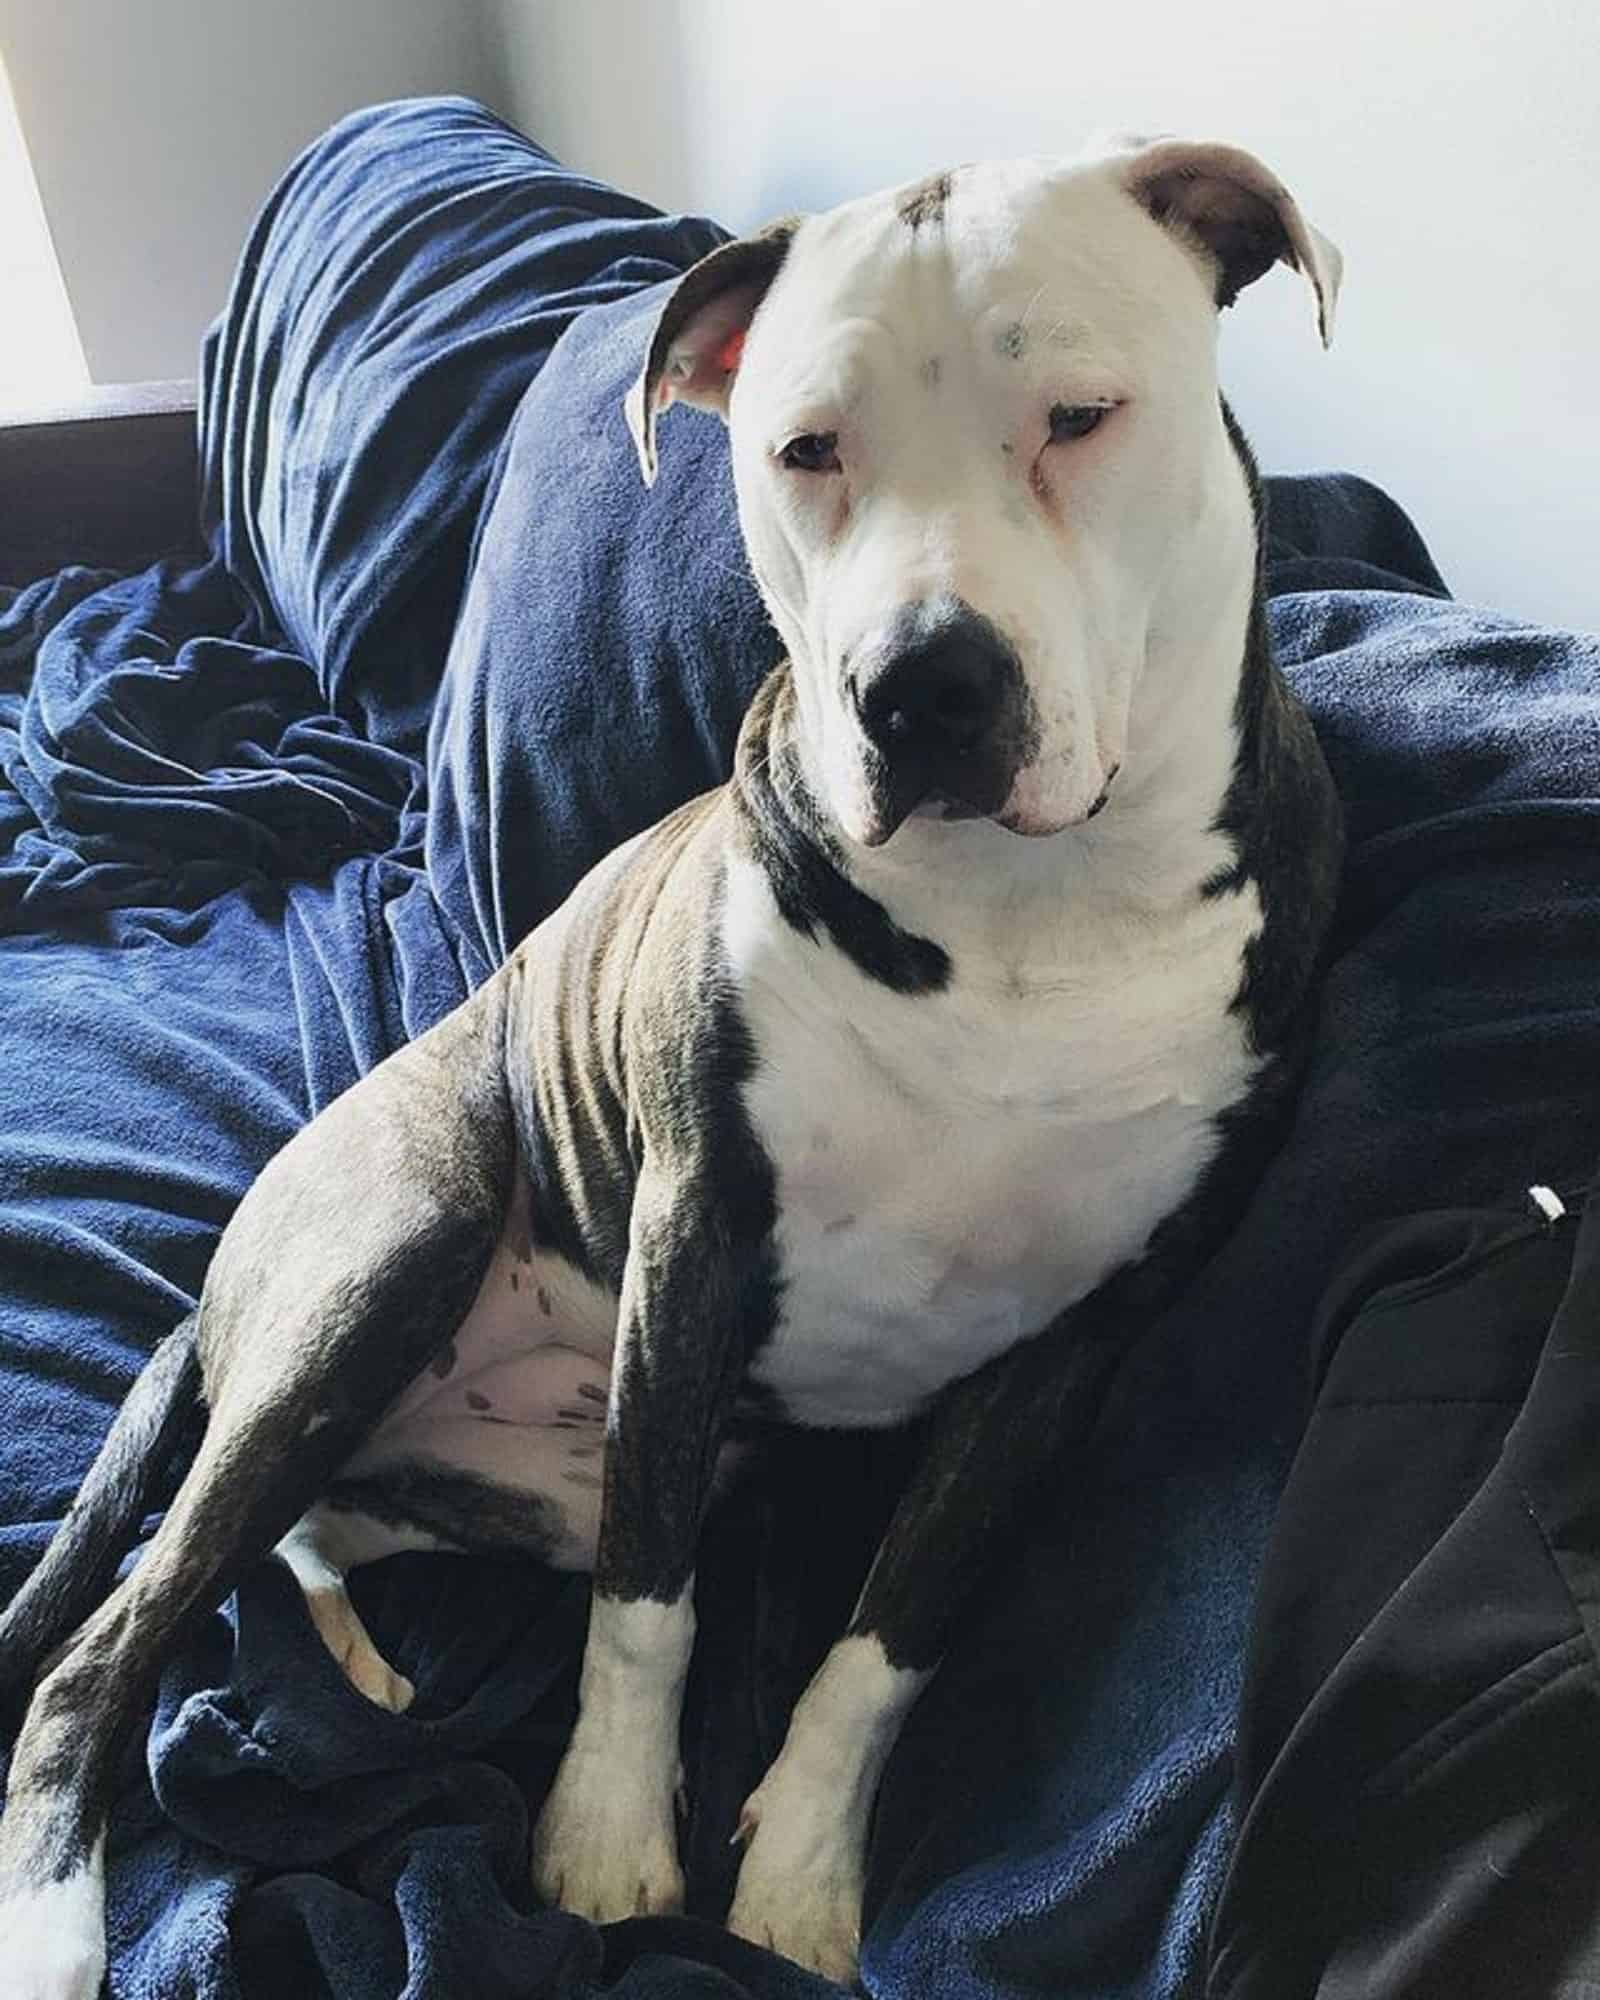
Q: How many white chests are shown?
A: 1